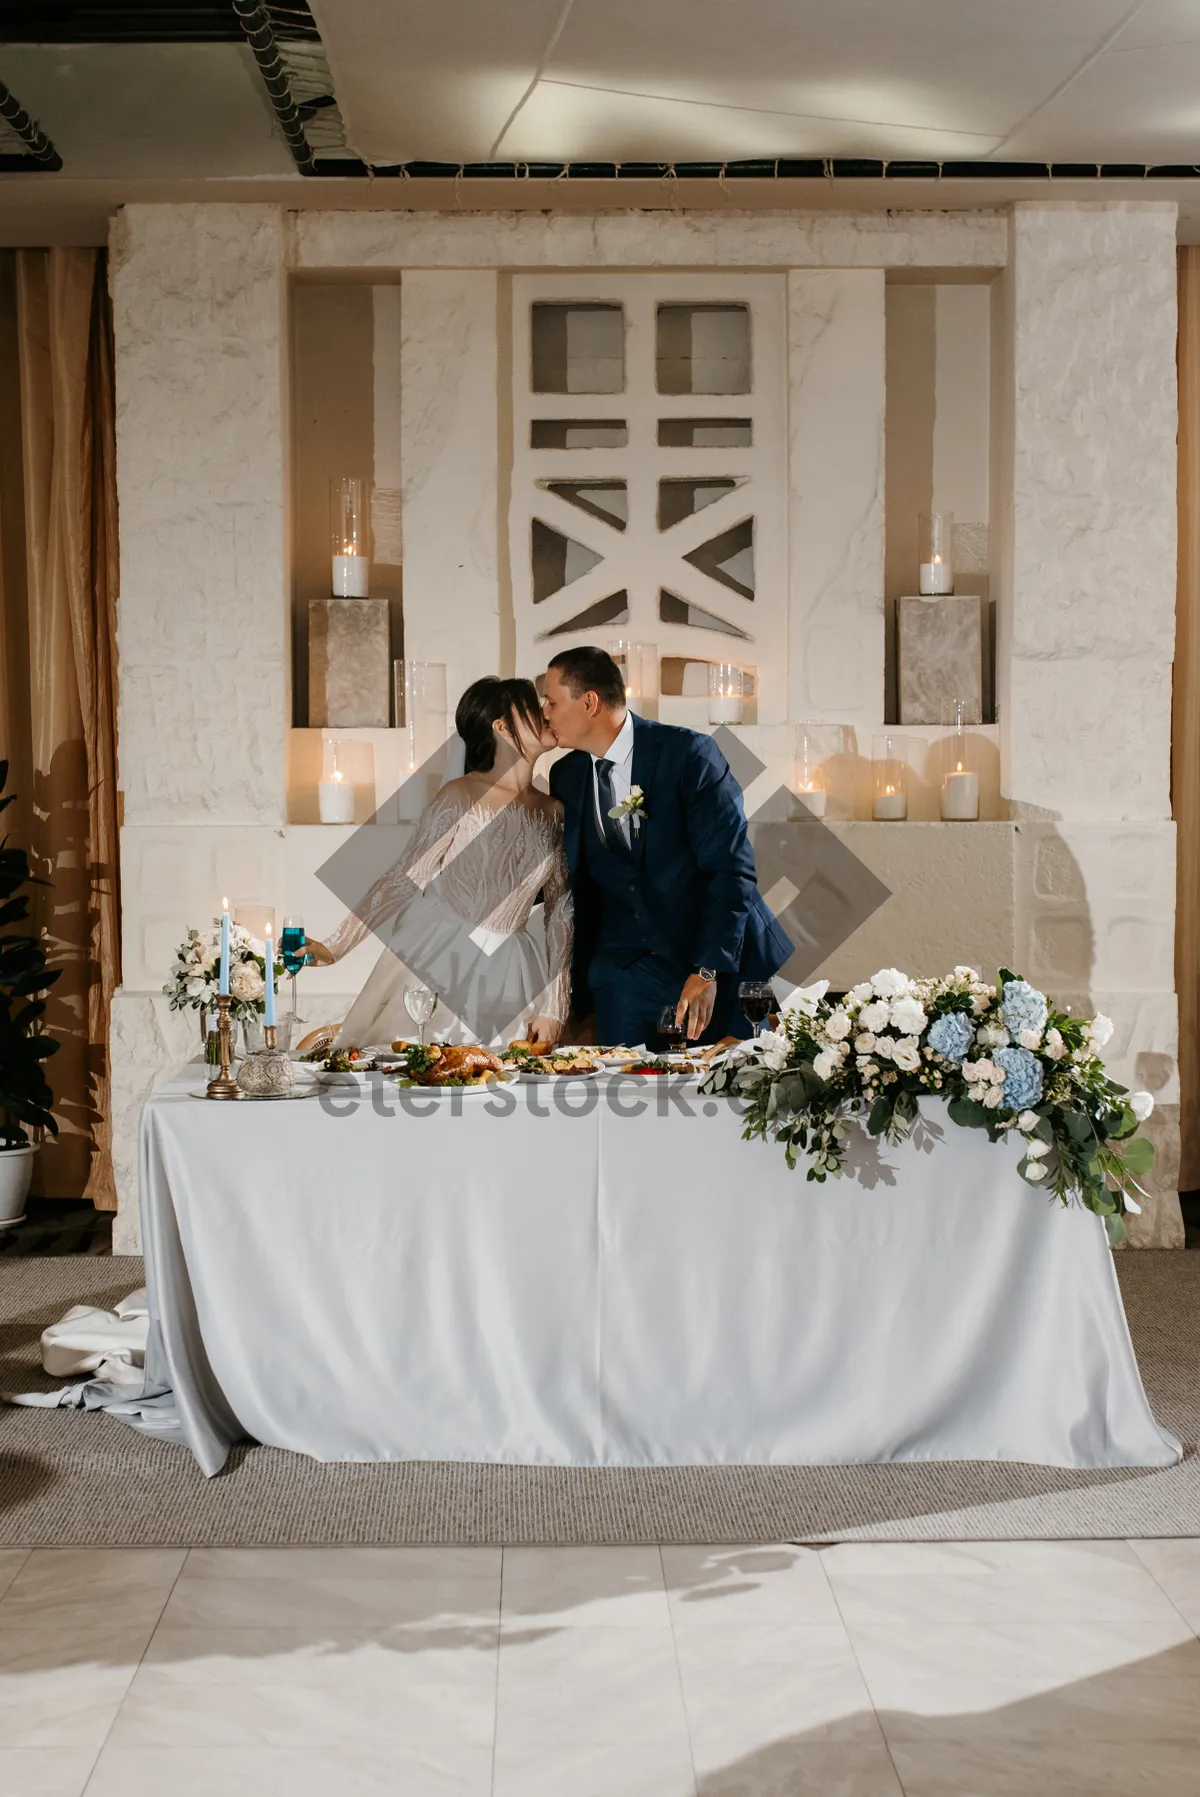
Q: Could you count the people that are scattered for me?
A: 2